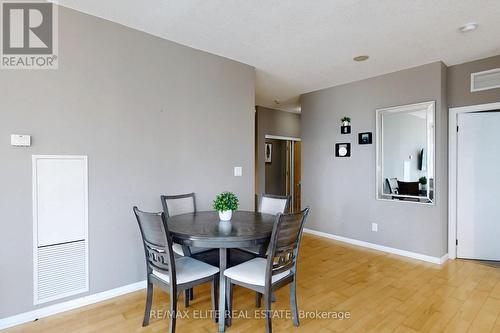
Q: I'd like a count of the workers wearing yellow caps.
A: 0